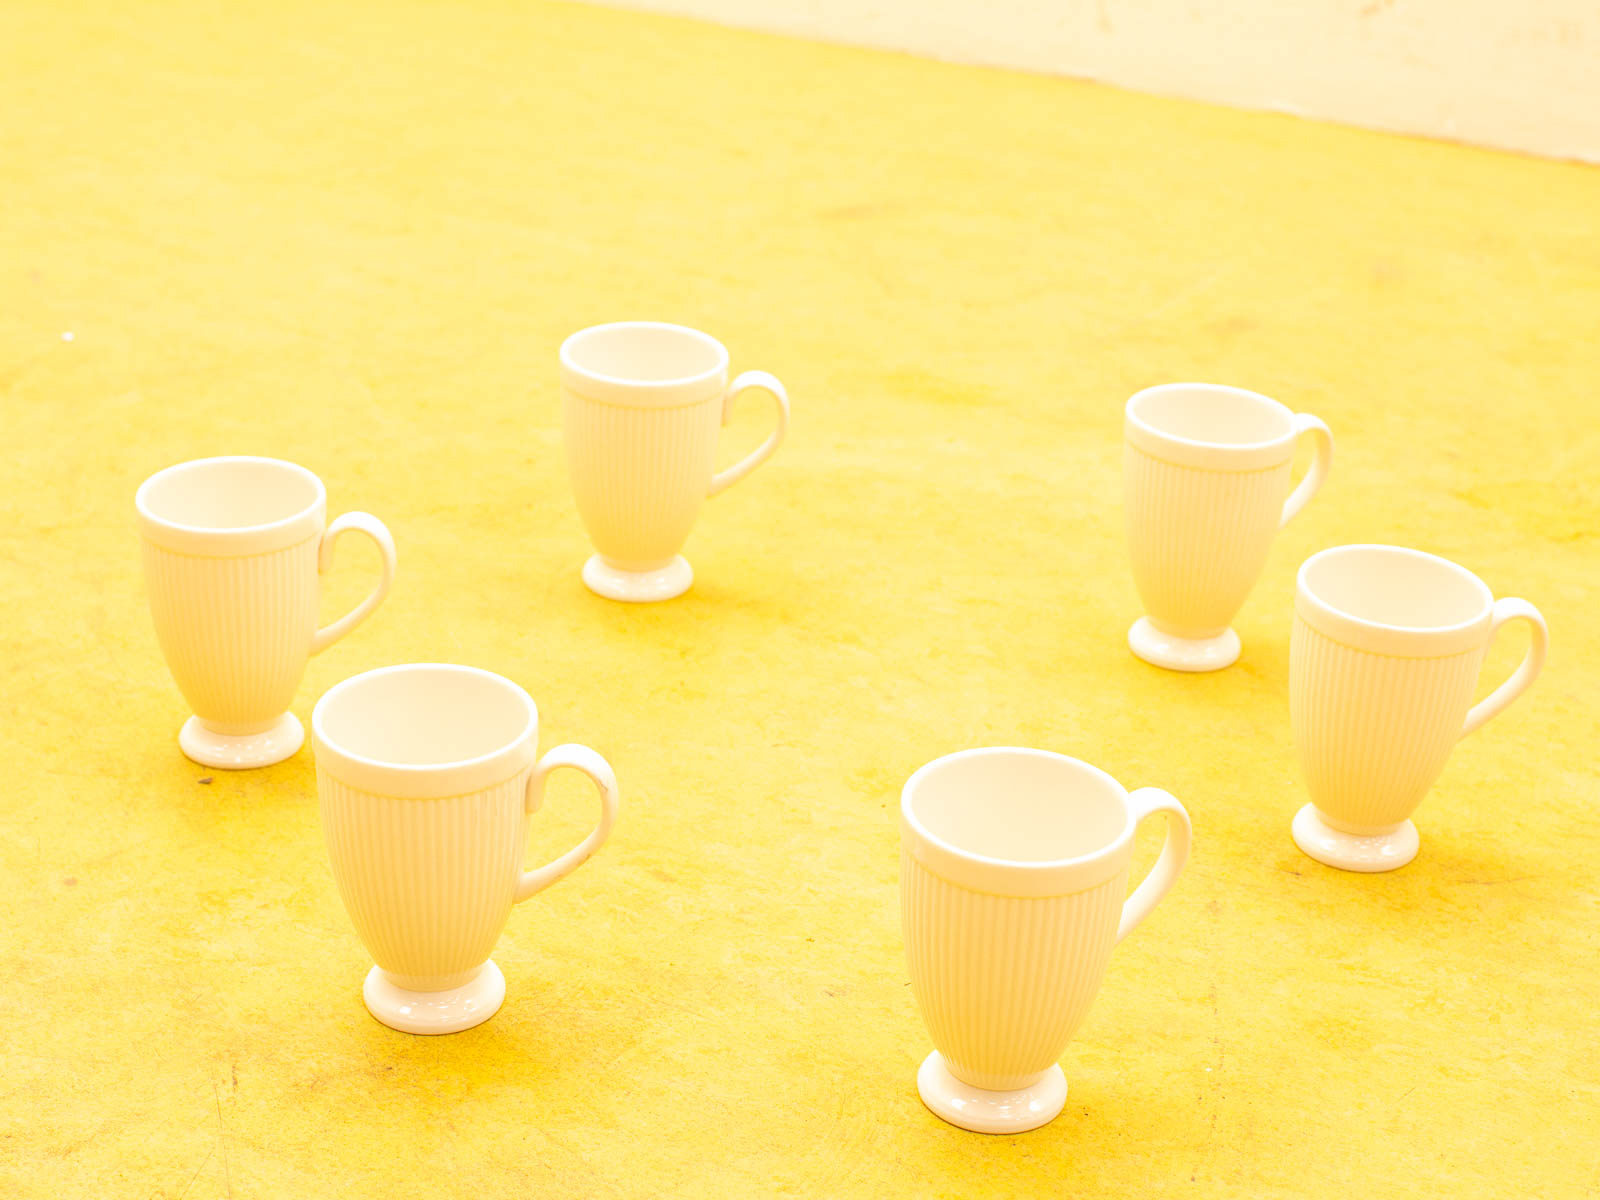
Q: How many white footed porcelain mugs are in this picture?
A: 6